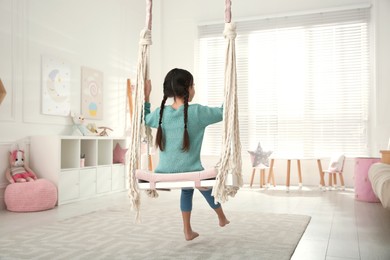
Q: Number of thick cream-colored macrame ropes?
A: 2